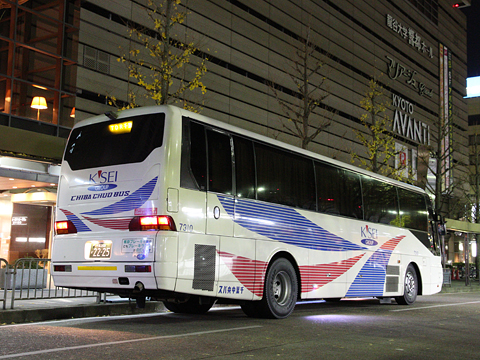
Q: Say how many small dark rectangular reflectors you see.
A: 2